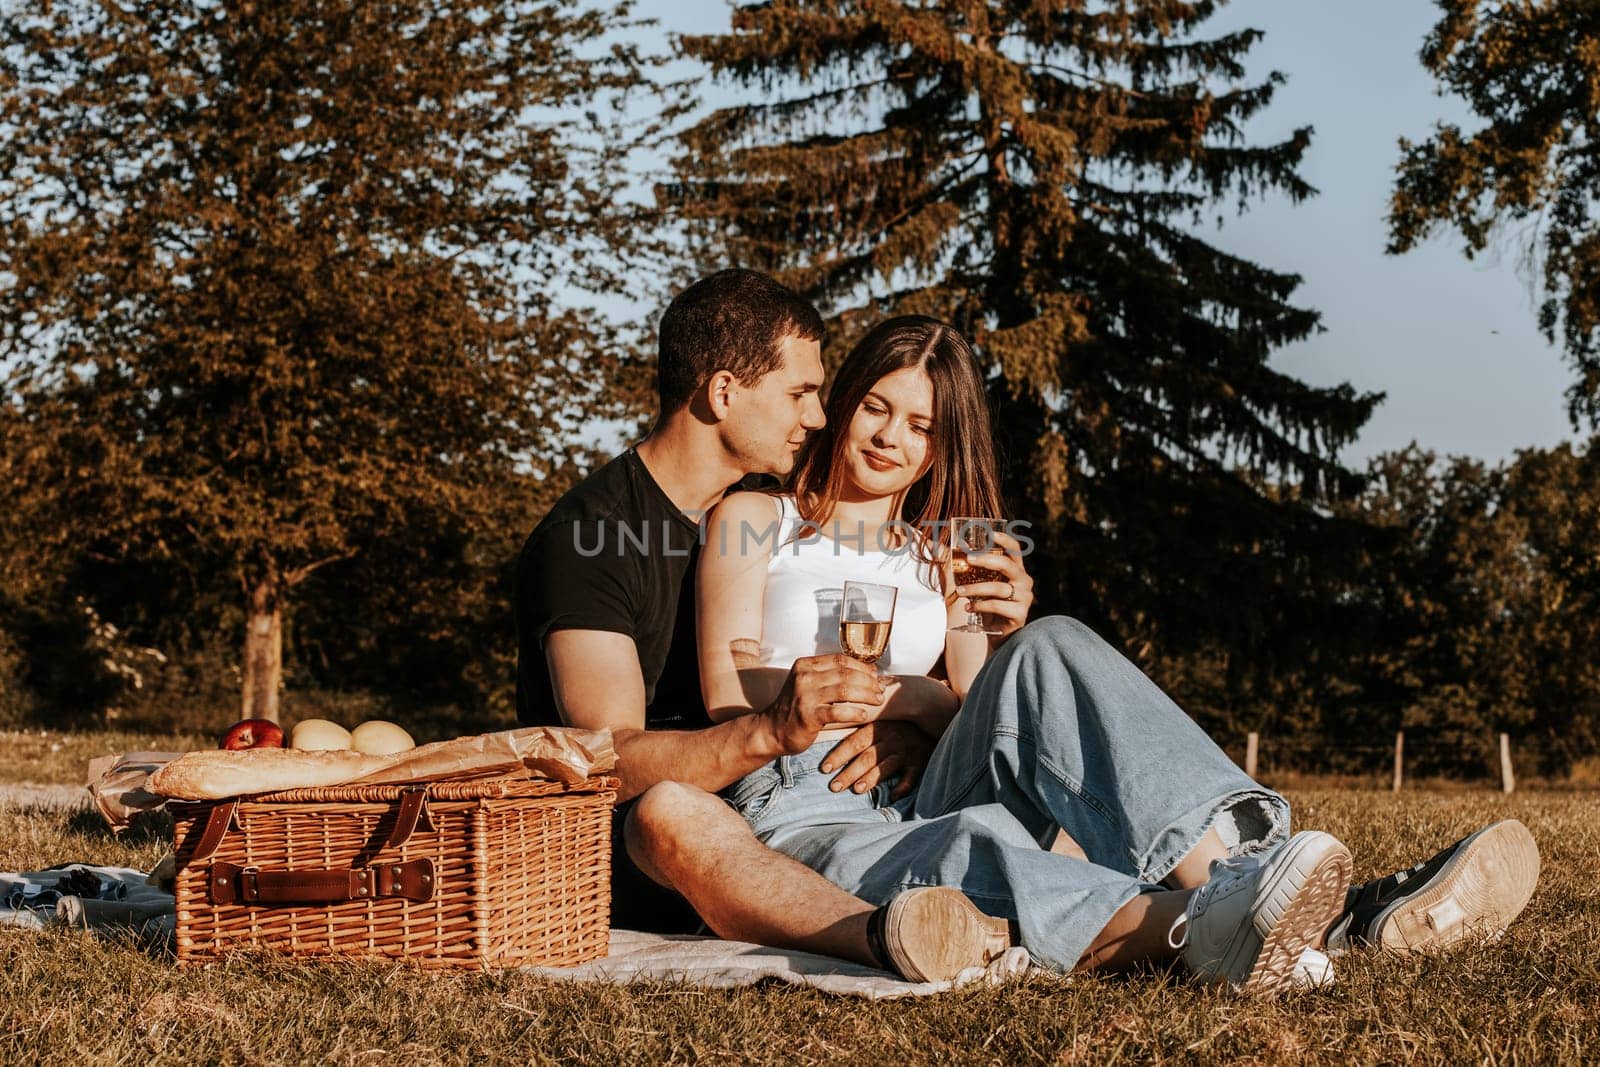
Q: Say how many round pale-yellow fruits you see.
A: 2